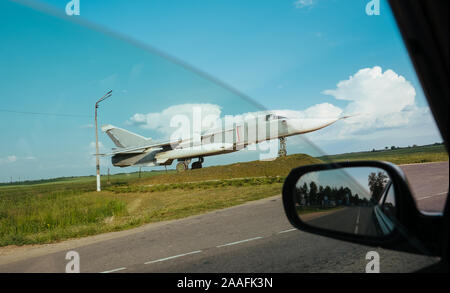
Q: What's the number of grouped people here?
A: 0